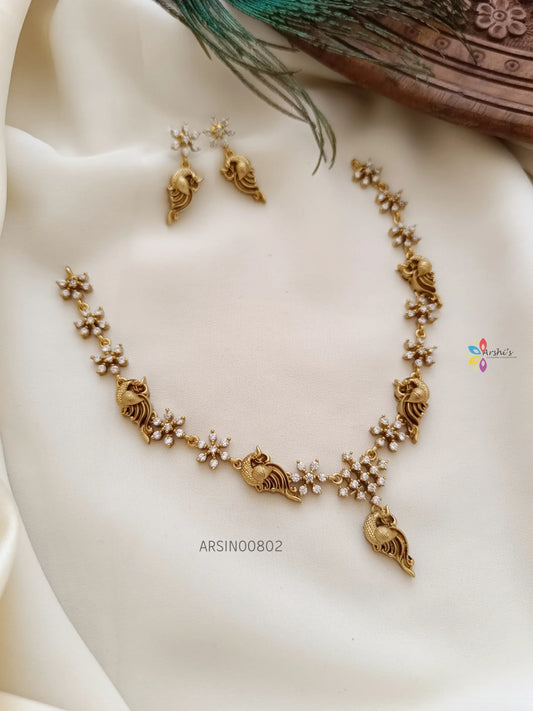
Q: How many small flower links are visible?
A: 12